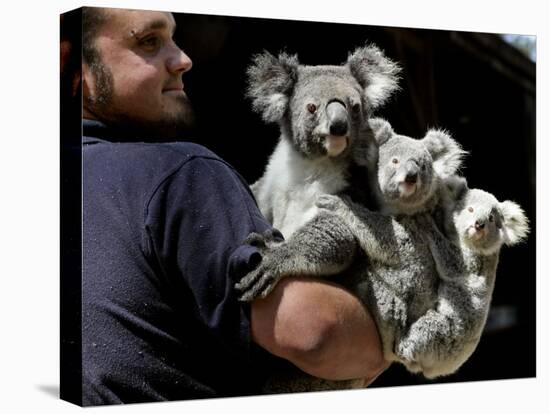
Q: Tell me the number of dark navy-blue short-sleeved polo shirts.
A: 1